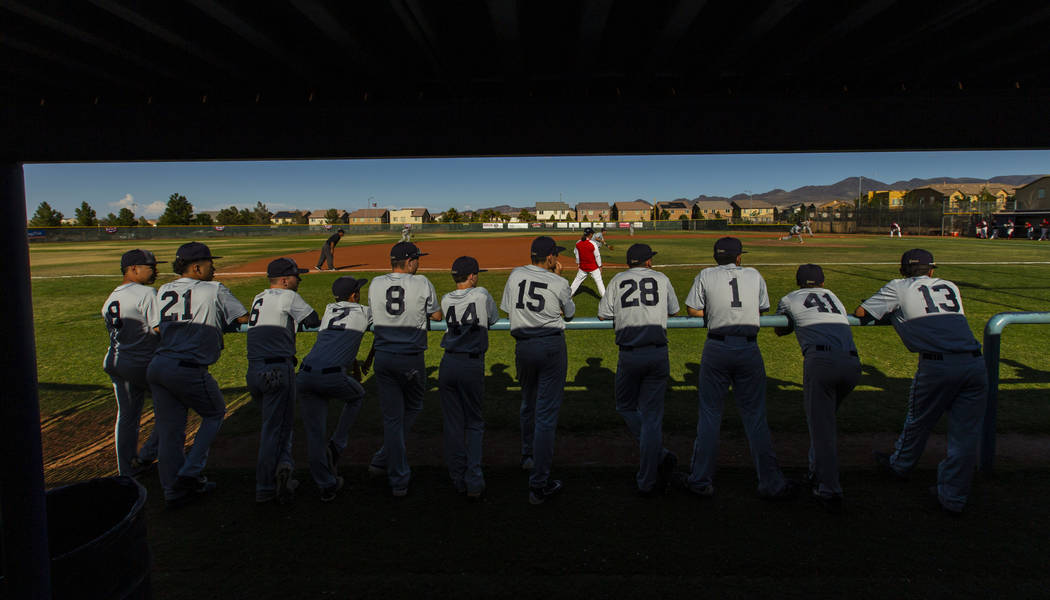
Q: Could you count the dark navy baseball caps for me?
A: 11